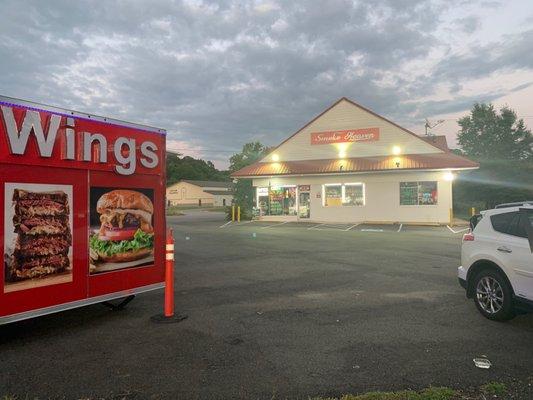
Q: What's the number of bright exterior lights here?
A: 4